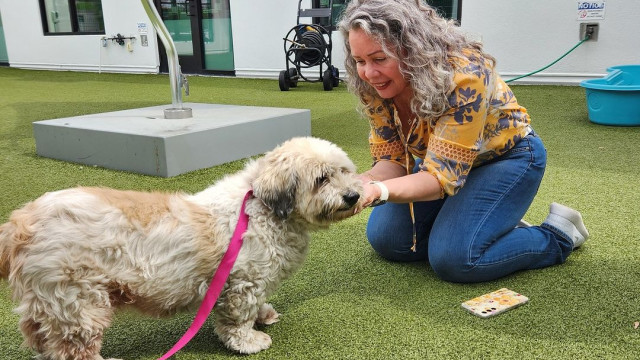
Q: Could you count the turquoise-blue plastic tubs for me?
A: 1